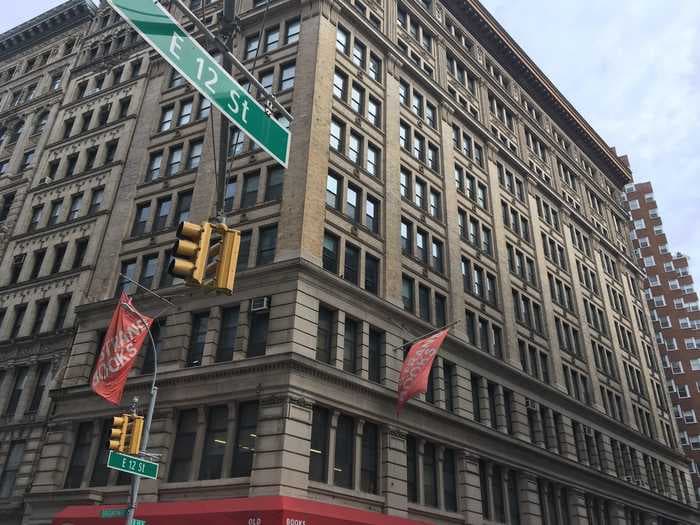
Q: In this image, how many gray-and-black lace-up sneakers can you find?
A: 0